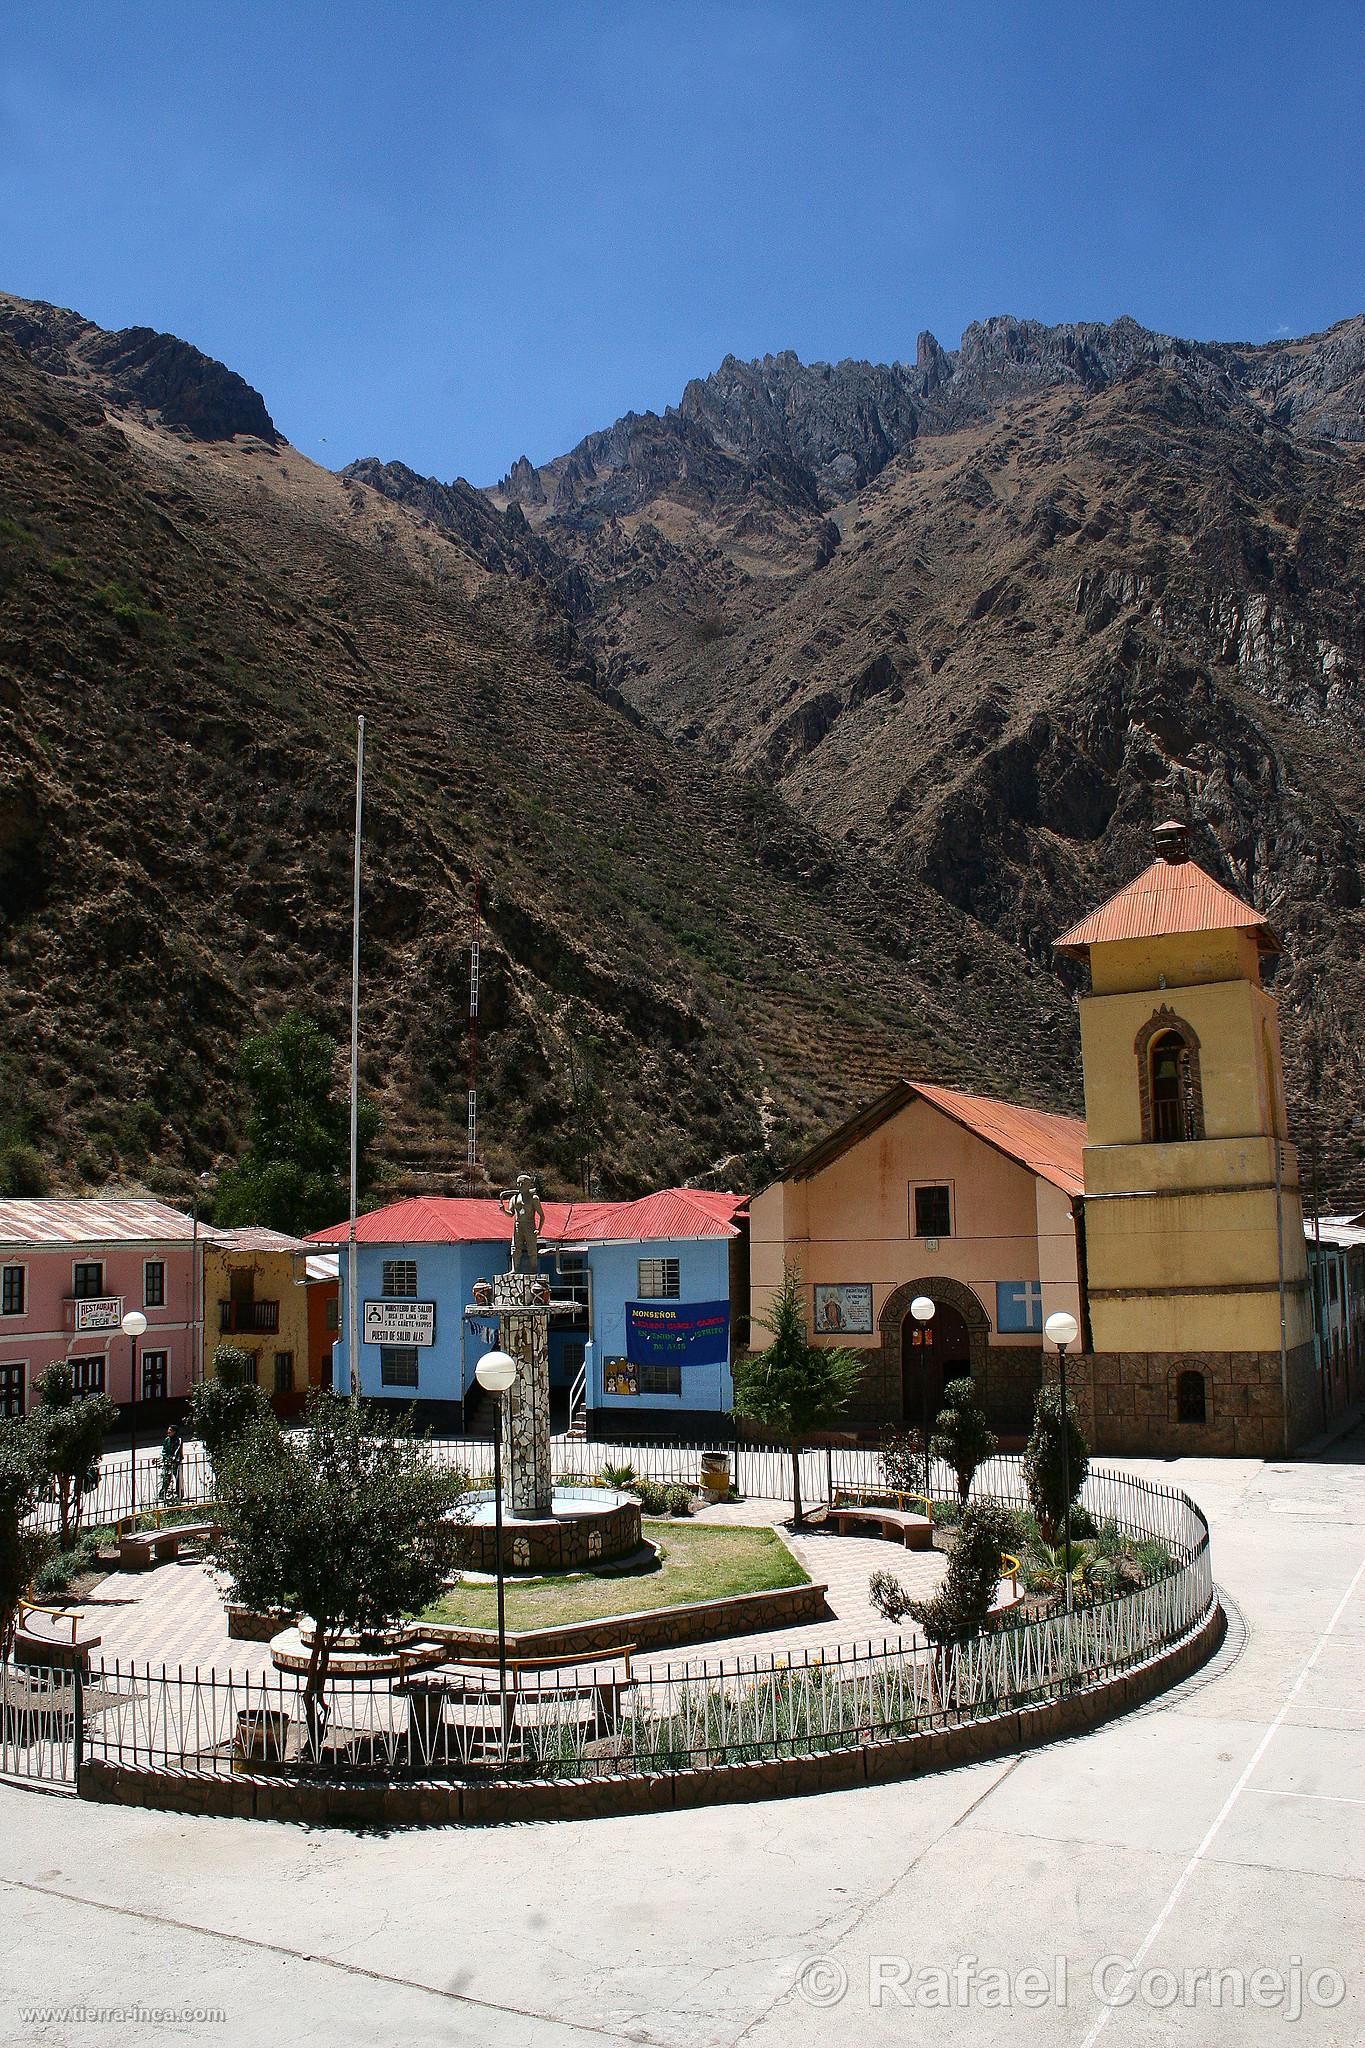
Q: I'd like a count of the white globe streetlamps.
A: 4